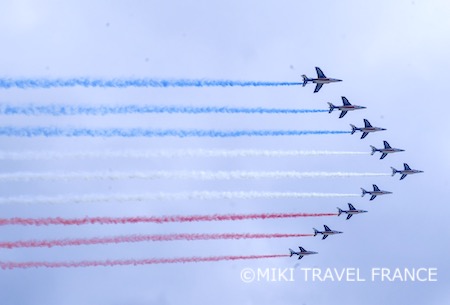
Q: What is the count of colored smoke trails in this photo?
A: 9